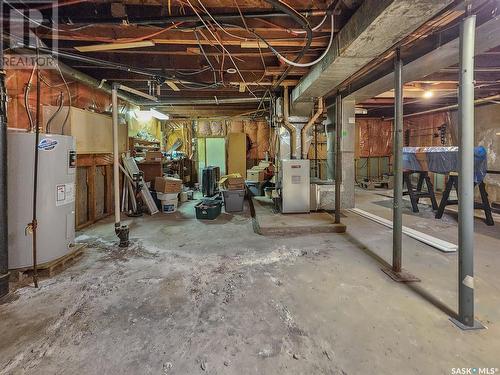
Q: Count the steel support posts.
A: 3